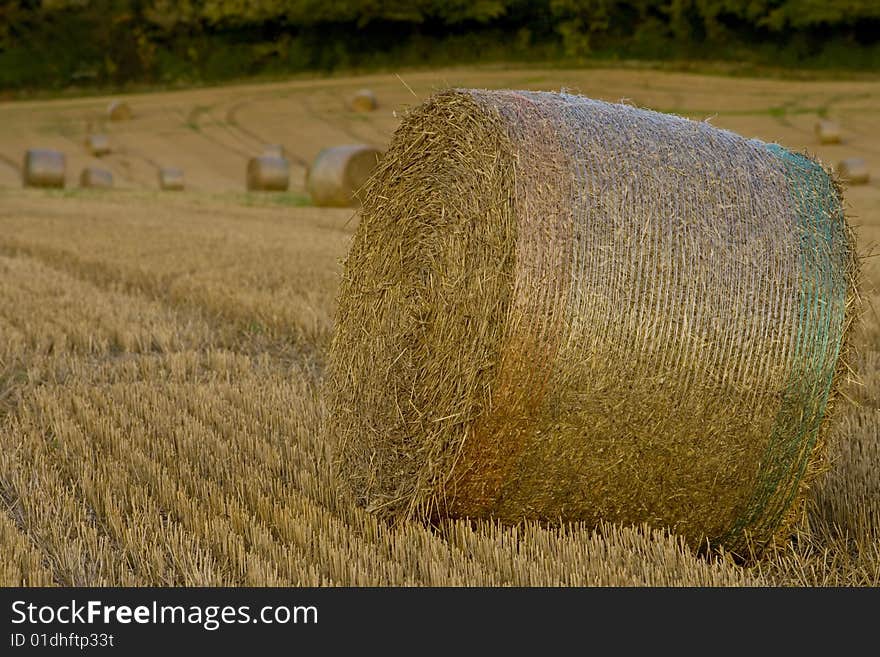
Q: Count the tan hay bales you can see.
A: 12